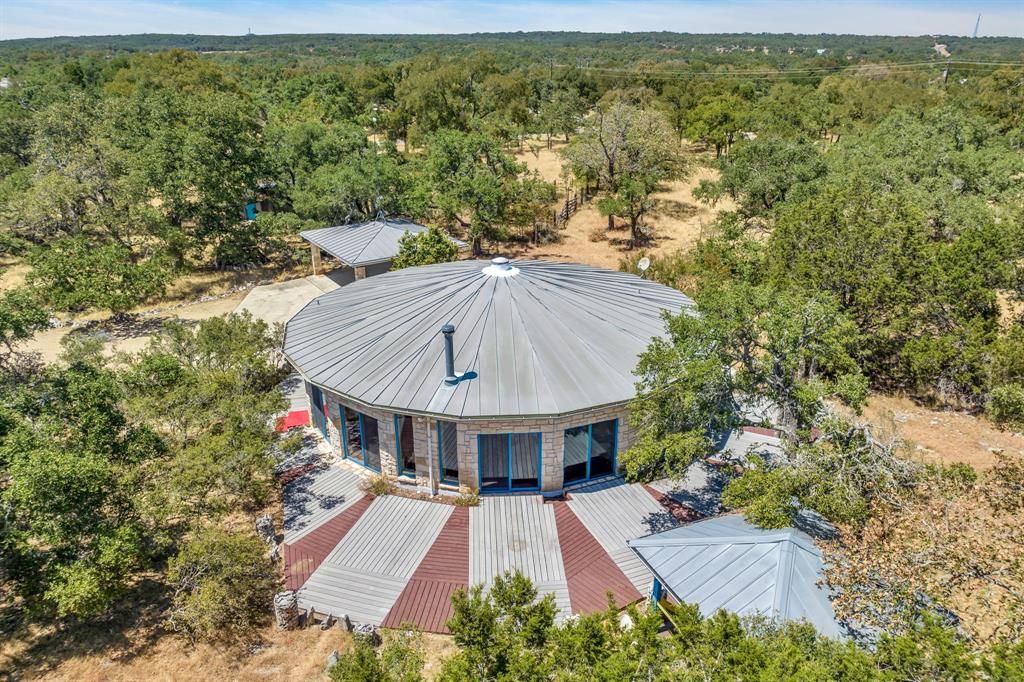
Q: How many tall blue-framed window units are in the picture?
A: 6